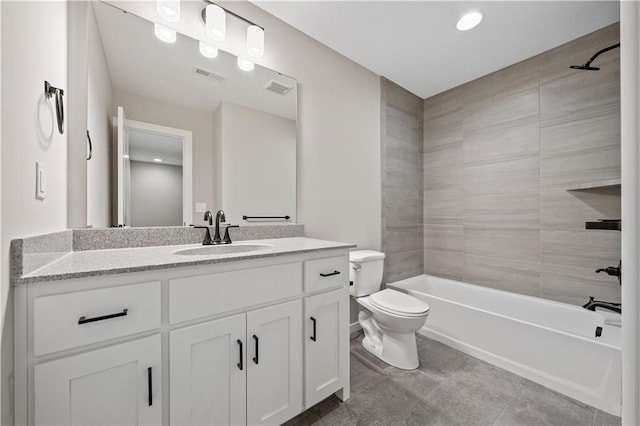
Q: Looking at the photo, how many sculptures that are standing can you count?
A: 0